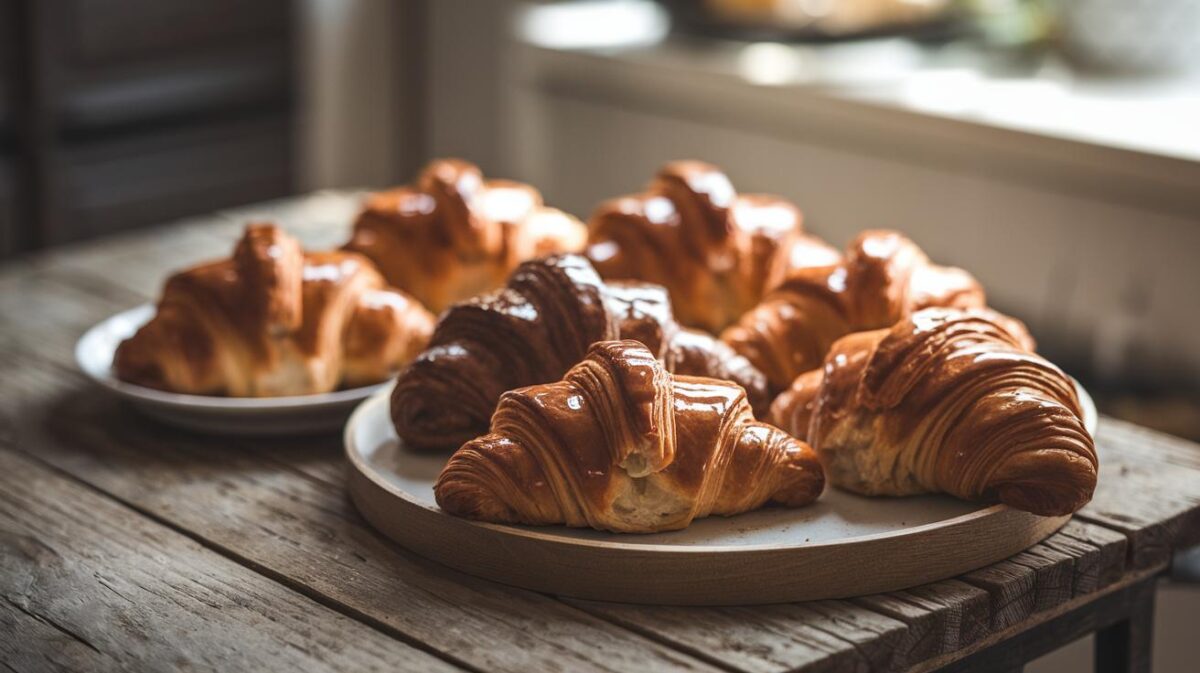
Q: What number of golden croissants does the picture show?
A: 6